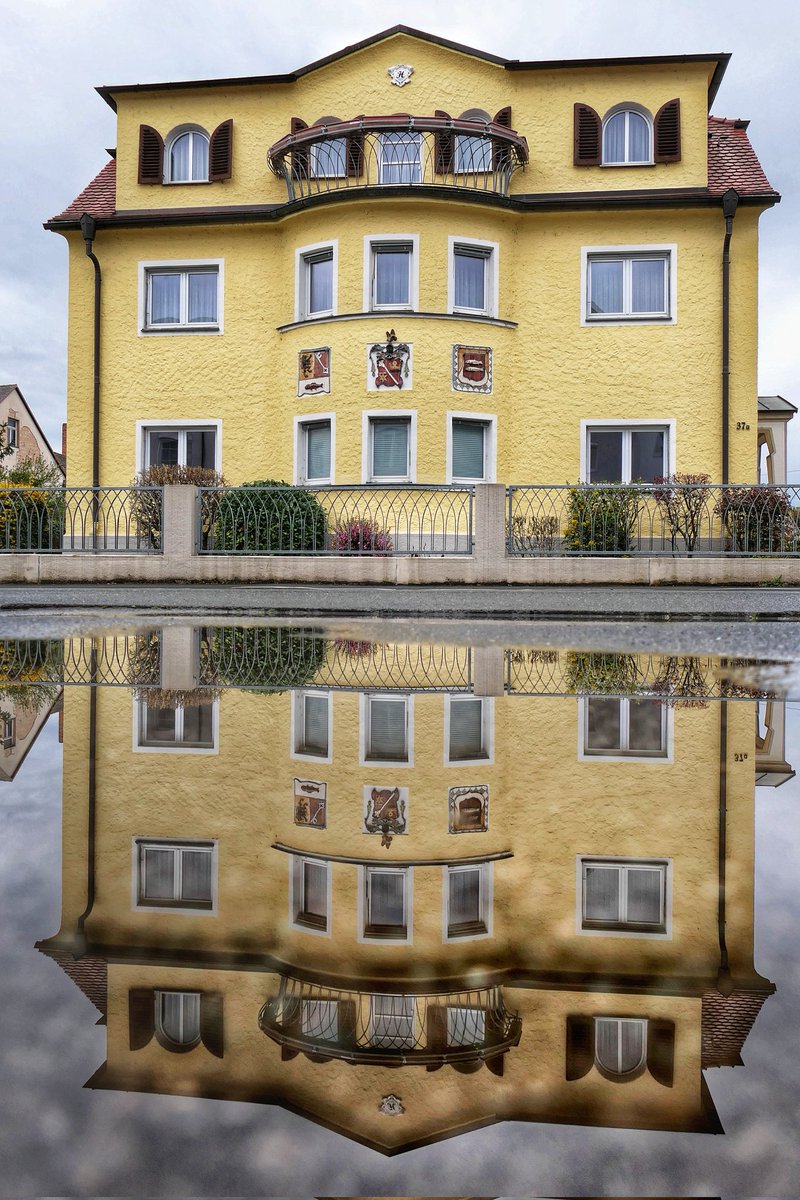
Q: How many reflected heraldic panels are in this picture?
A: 3